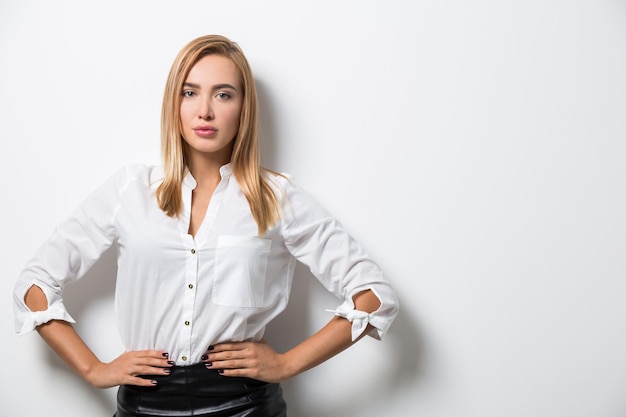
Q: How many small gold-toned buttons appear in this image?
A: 4